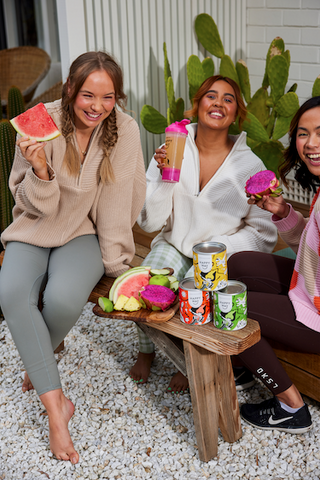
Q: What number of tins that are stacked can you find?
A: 3